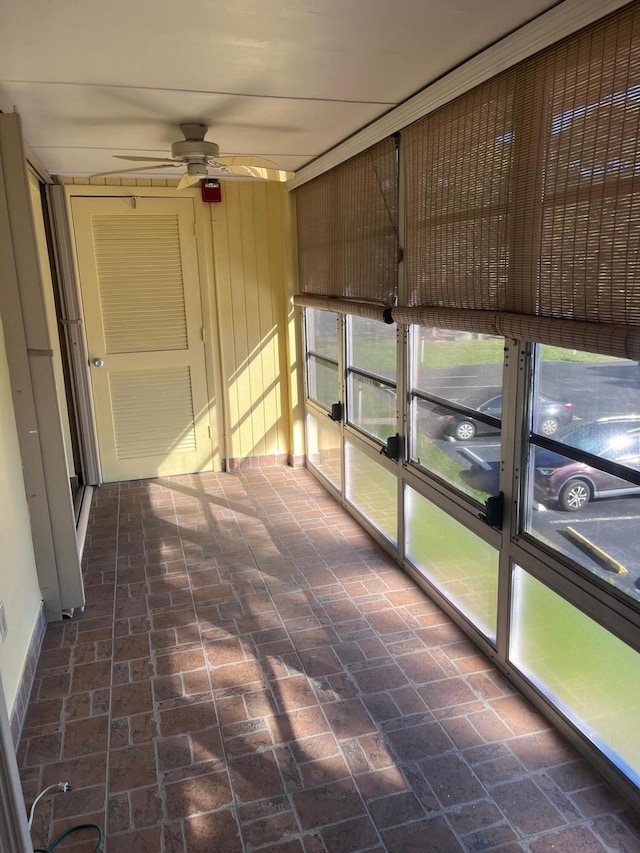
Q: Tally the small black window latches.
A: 3